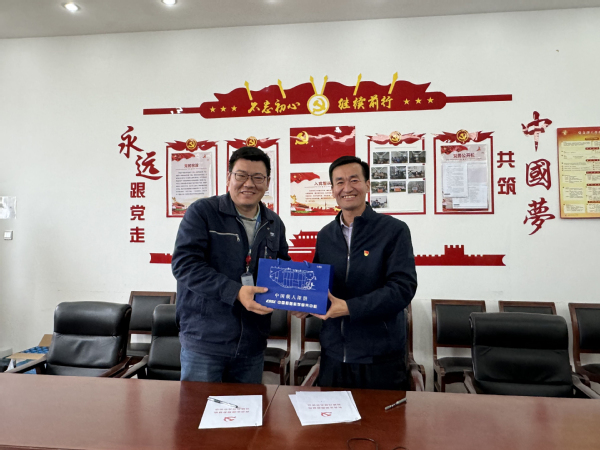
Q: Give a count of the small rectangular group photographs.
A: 10